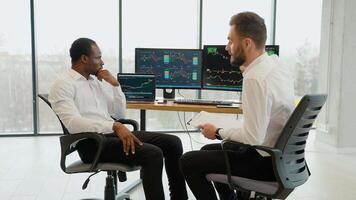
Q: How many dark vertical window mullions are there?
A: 4